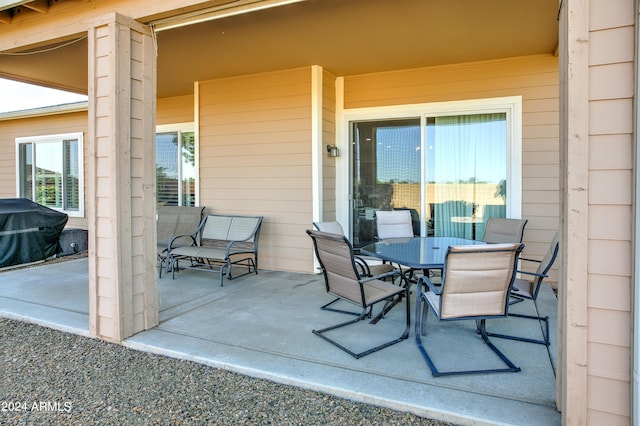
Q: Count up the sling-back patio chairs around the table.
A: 6